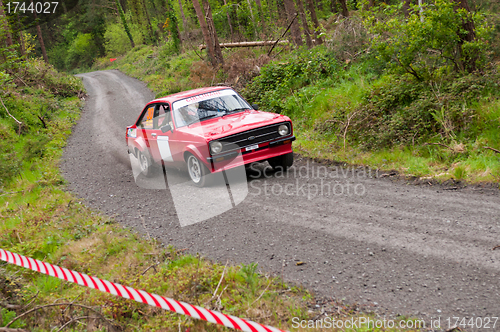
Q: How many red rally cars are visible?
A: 1